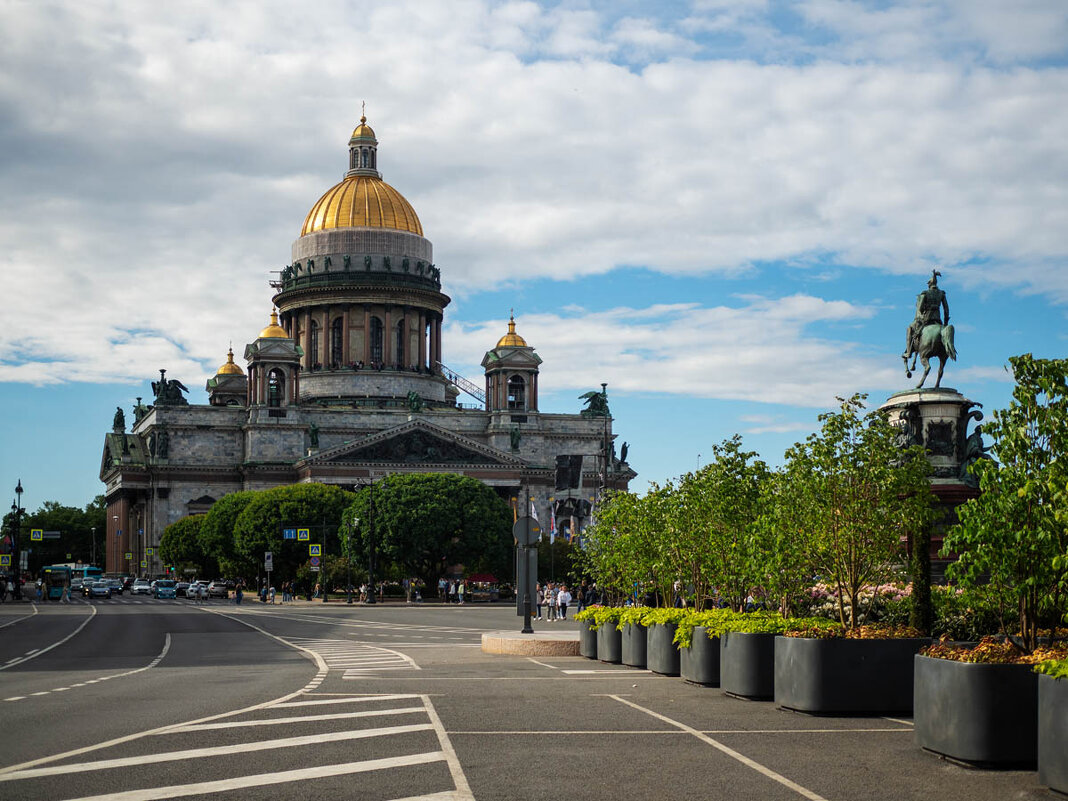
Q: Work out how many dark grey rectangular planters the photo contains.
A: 9